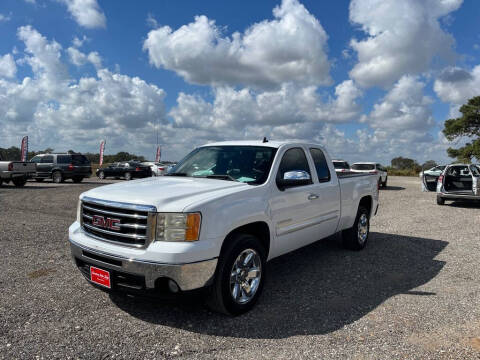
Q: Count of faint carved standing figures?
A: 0